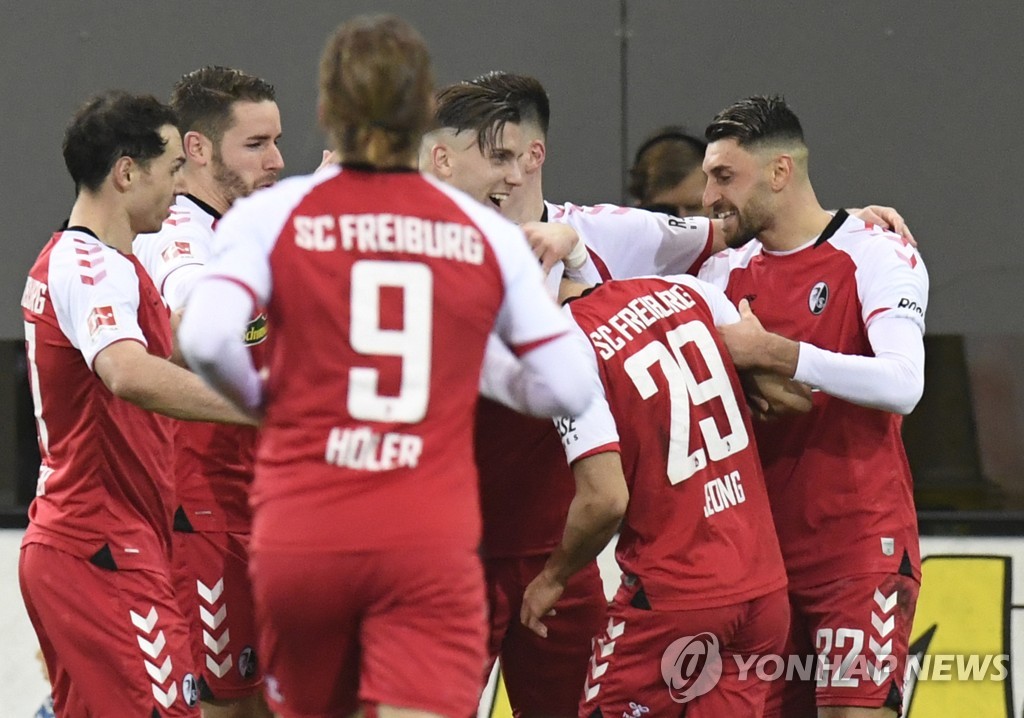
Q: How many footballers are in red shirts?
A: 7